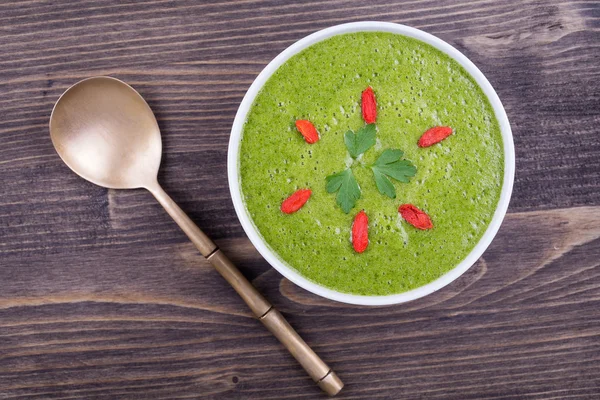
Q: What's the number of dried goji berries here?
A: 6